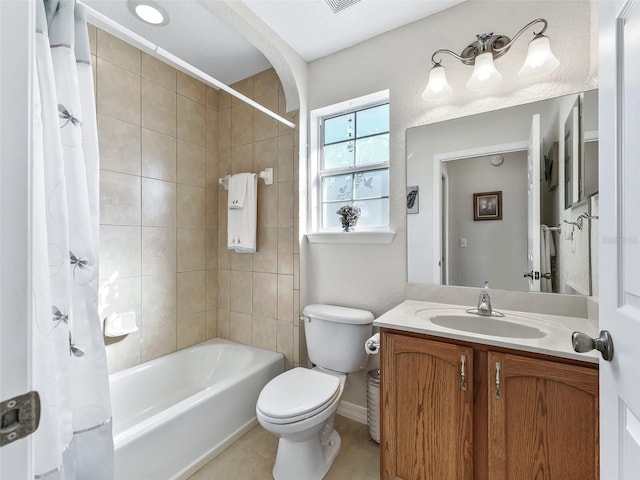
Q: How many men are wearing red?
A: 0